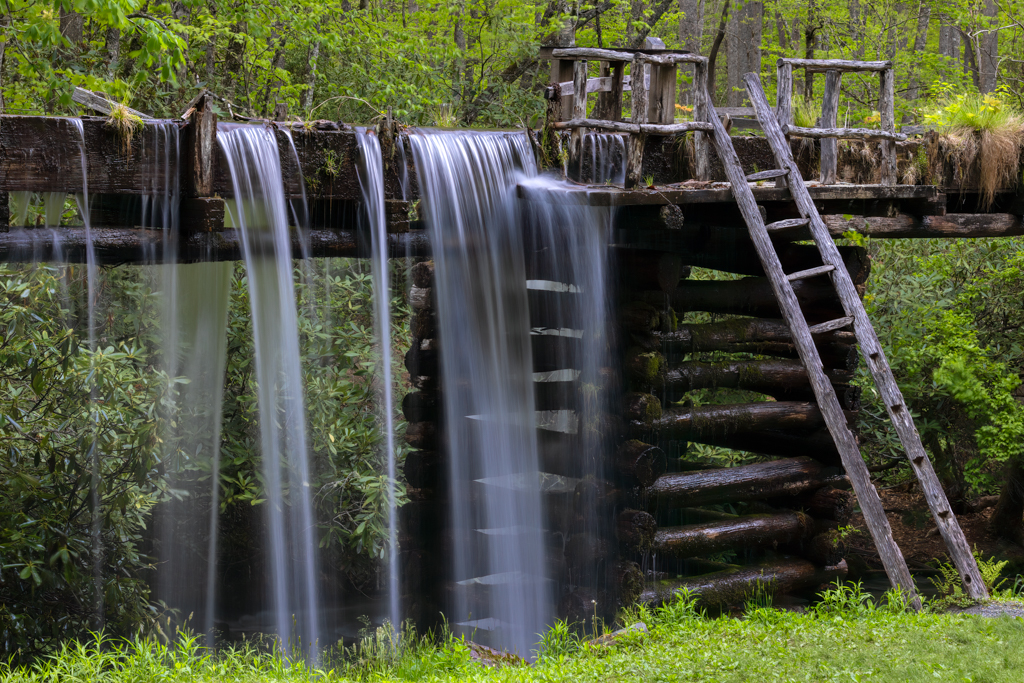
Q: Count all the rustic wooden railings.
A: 2